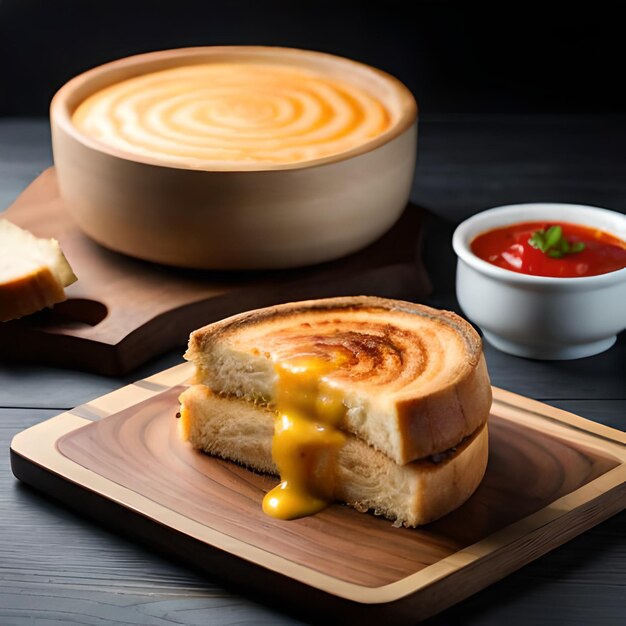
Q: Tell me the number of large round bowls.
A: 1